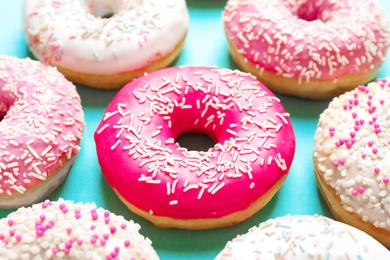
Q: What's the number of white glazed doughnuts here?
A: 4